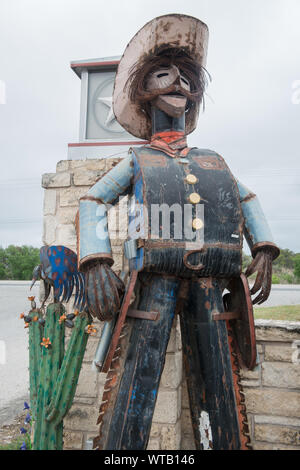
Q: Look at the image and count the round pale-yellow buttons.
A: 3